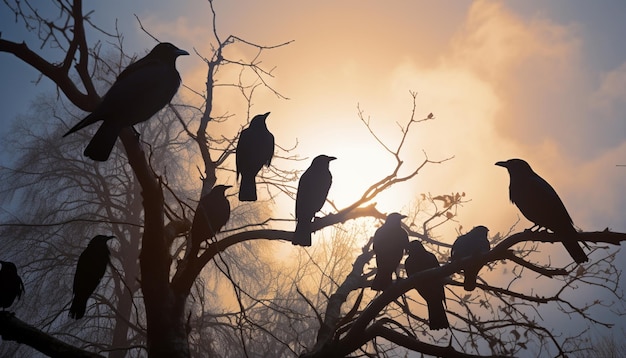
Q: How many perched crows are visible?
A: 10